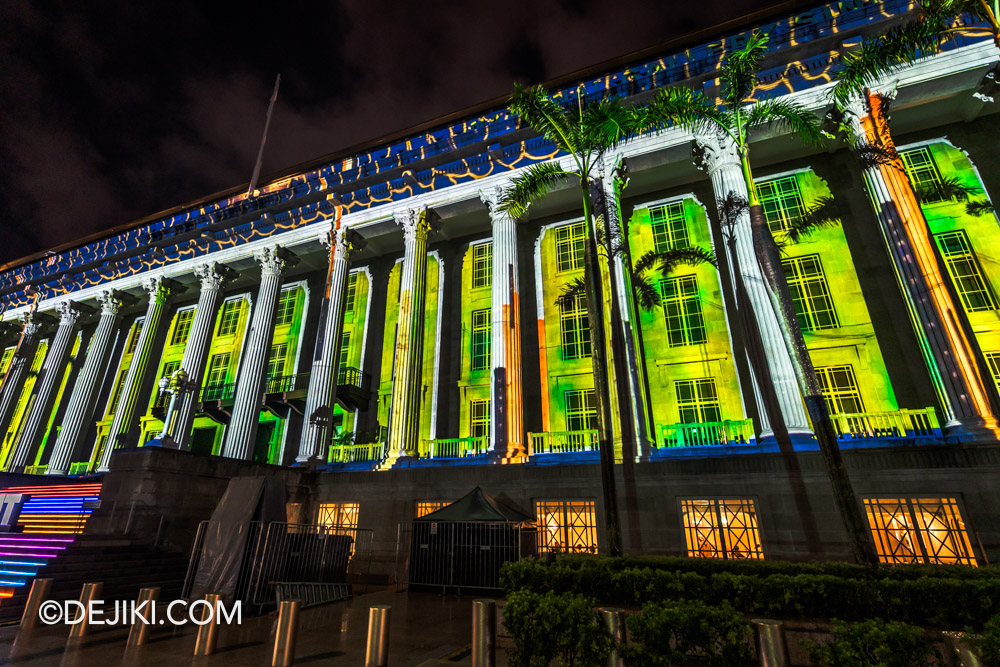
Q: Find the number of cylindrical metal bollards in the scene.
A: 10